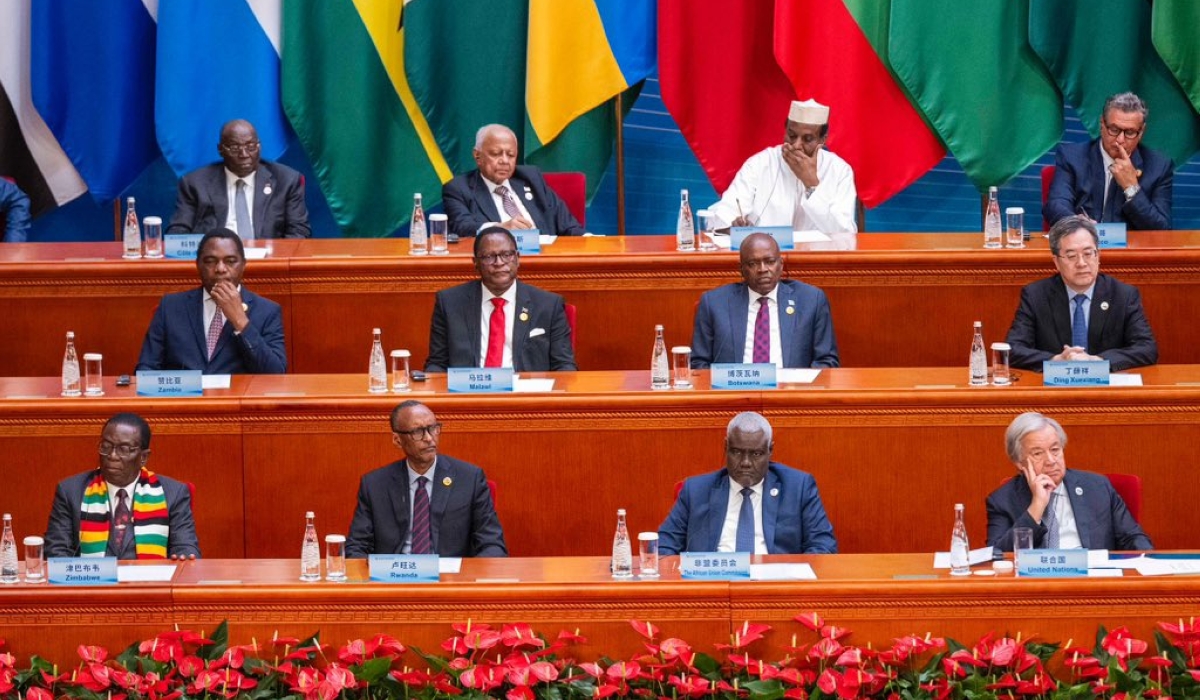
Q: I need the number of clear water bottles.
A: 12